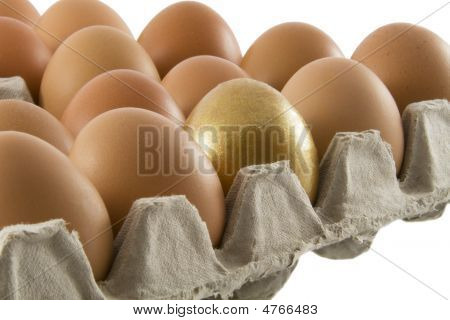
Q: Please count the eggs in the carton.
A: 14